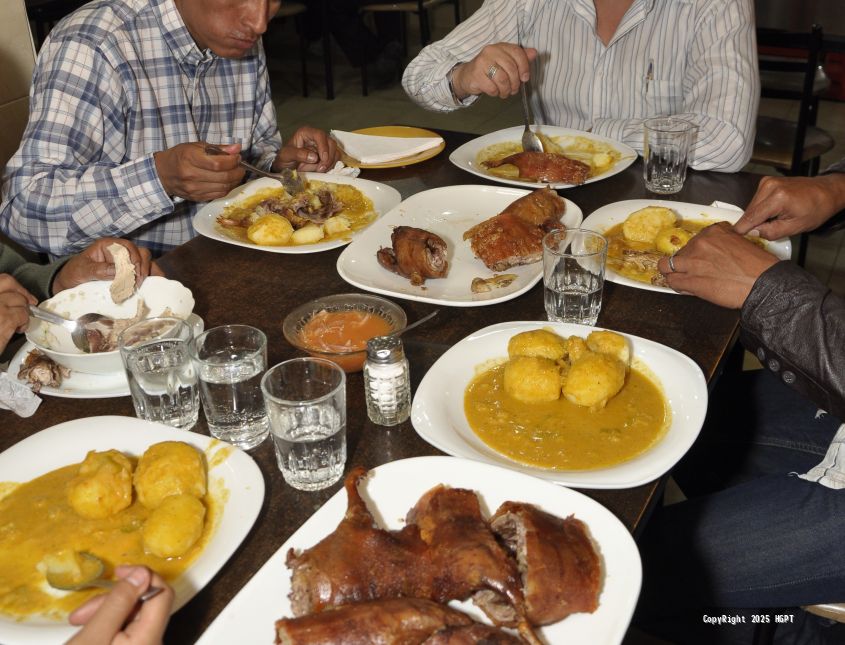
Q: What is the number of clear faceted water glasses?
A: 5